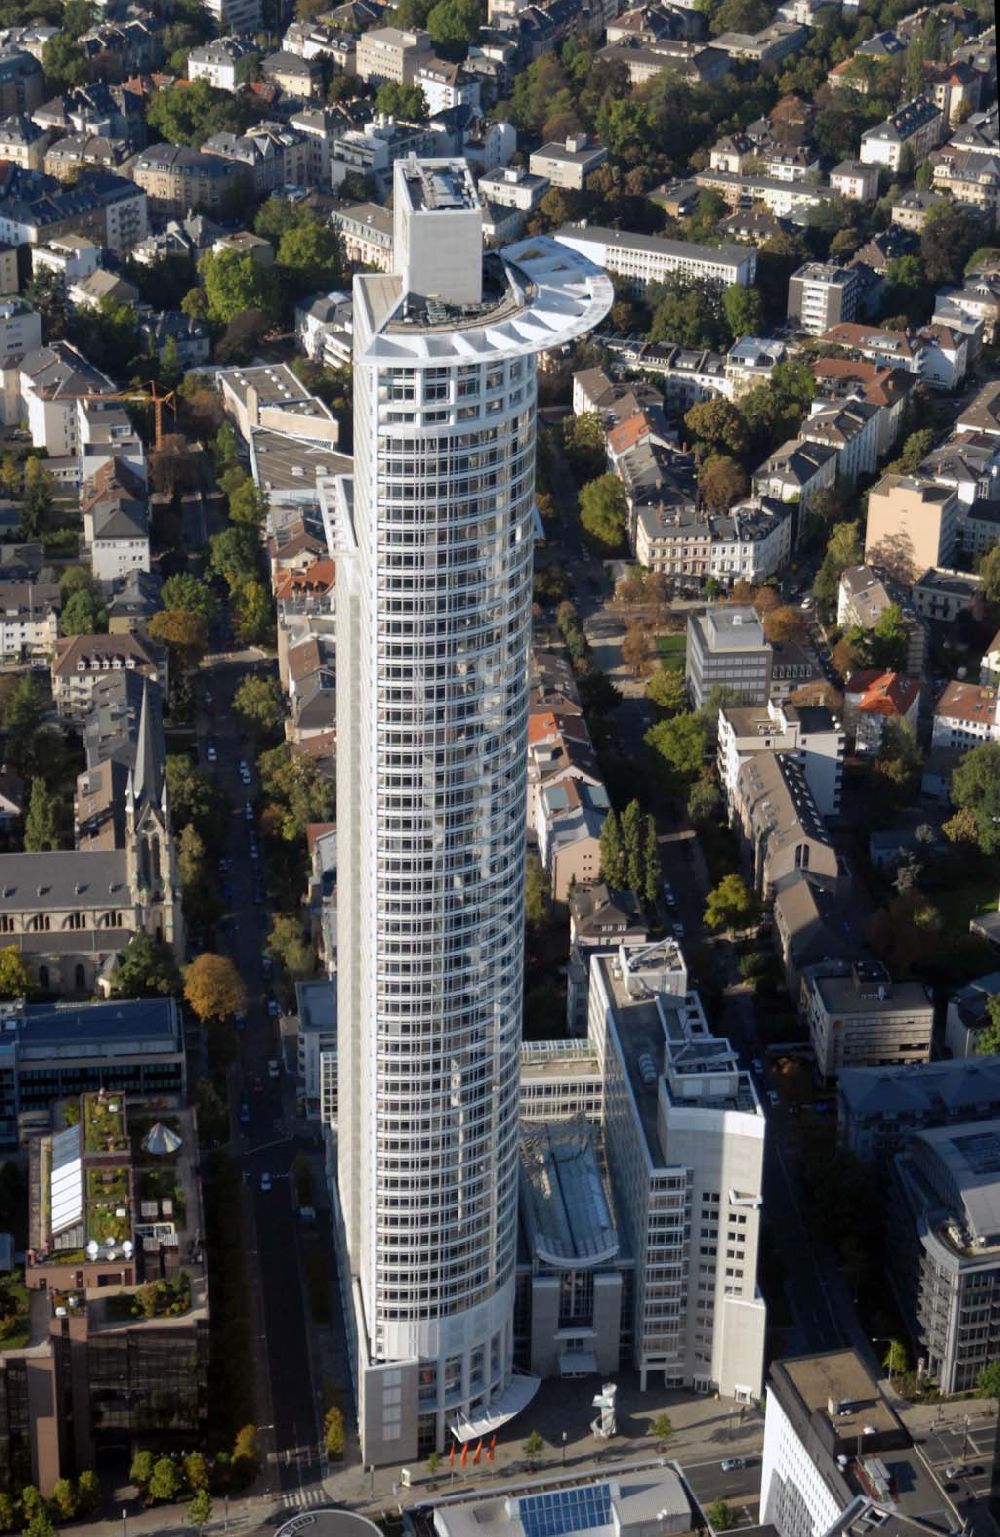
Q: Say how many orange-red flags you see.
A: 4